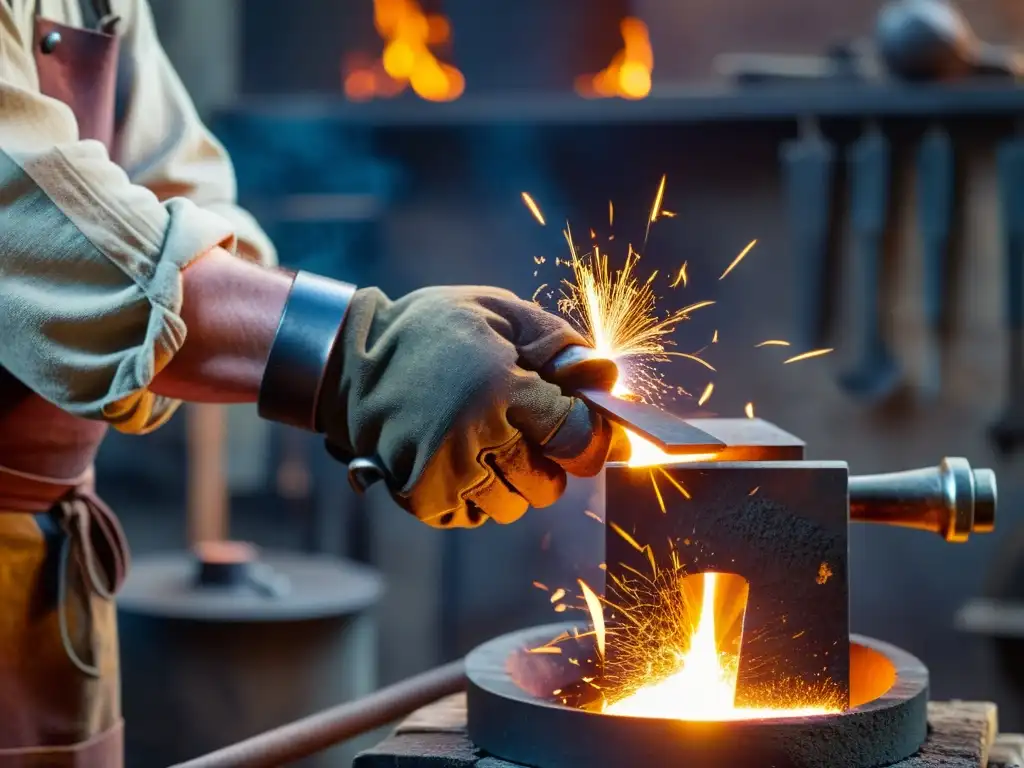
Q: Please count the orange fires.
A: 2